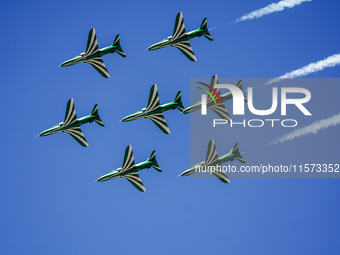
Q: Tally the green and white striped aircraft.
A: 7